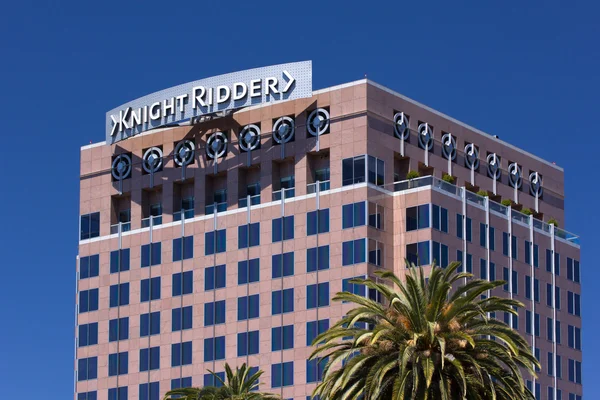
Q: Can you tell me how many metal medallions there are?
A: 14